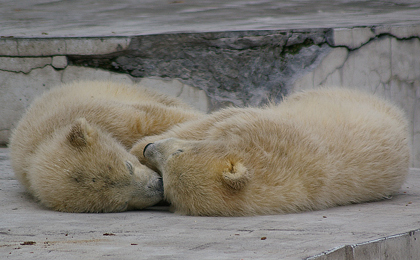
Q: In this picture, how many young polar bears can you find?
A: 2